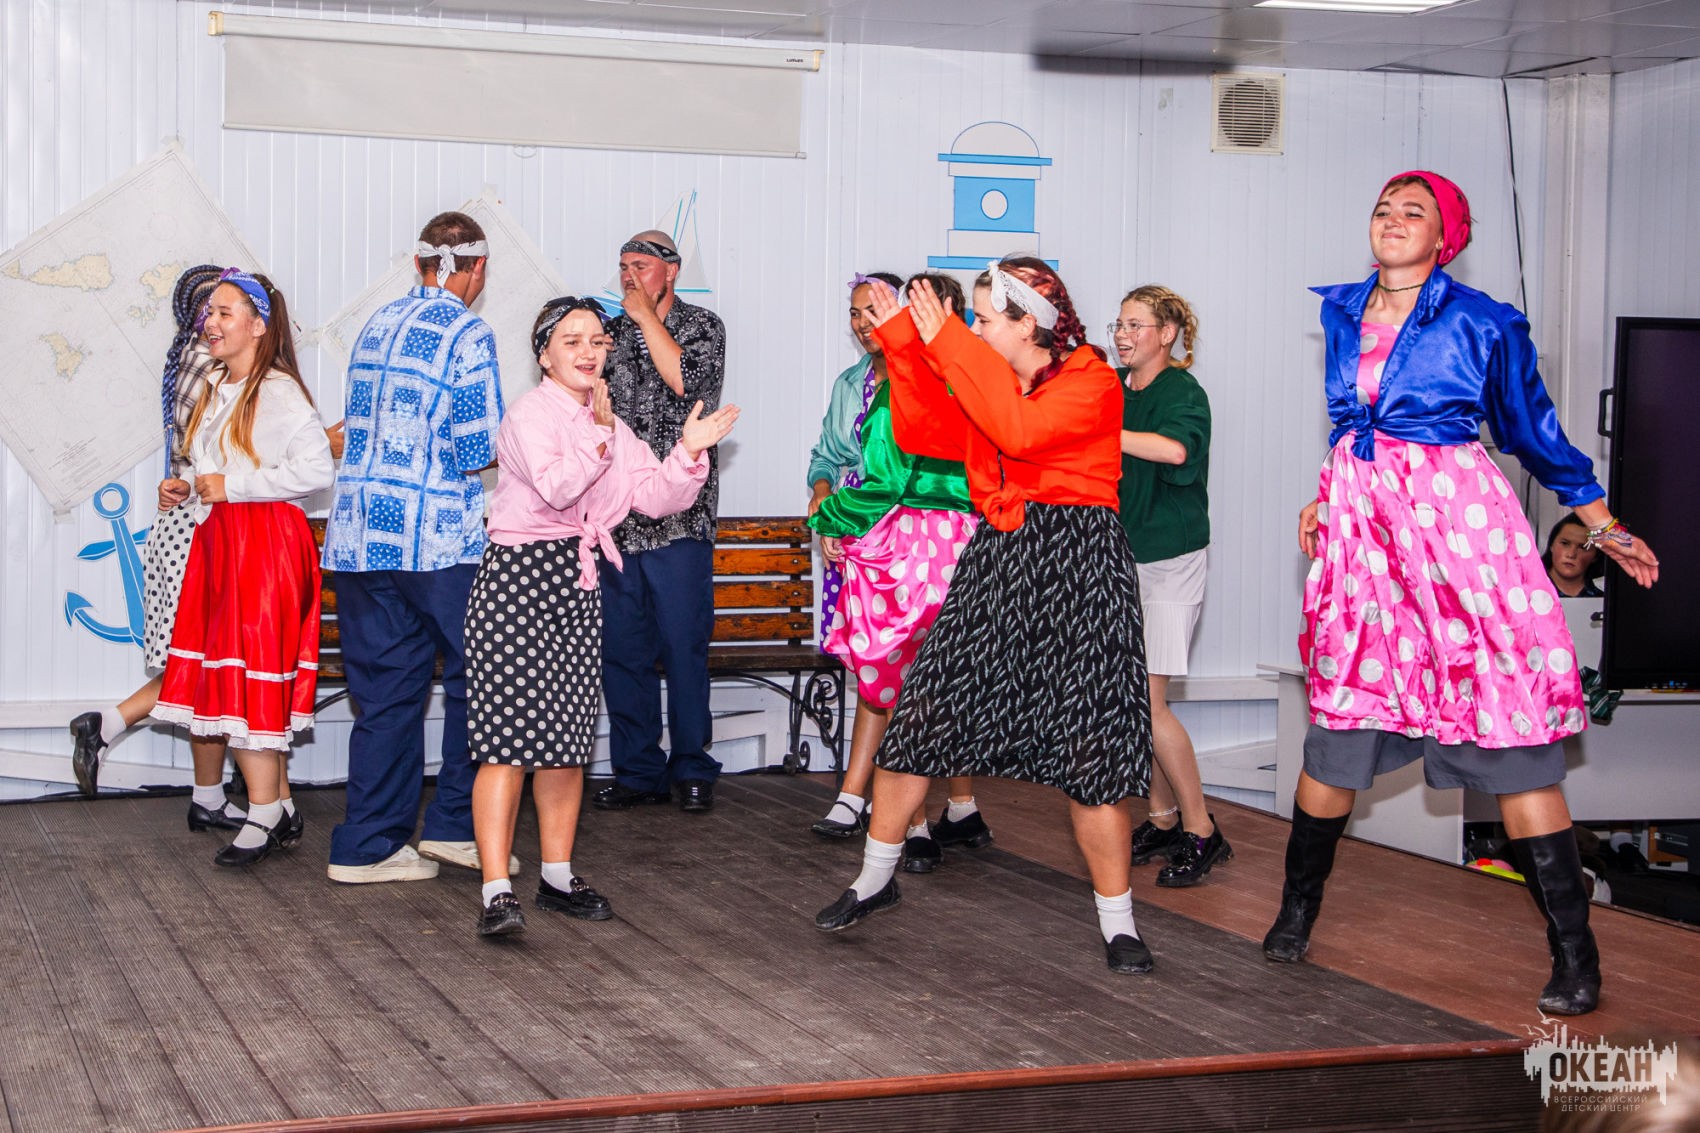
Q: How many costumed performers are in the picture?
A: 10